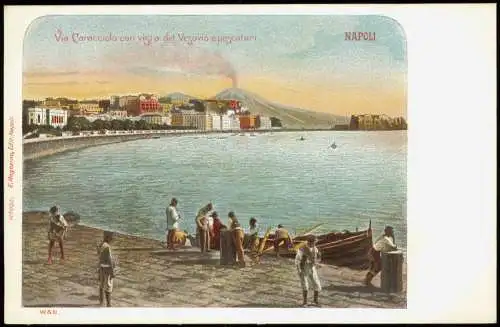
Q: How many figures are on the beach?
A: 10